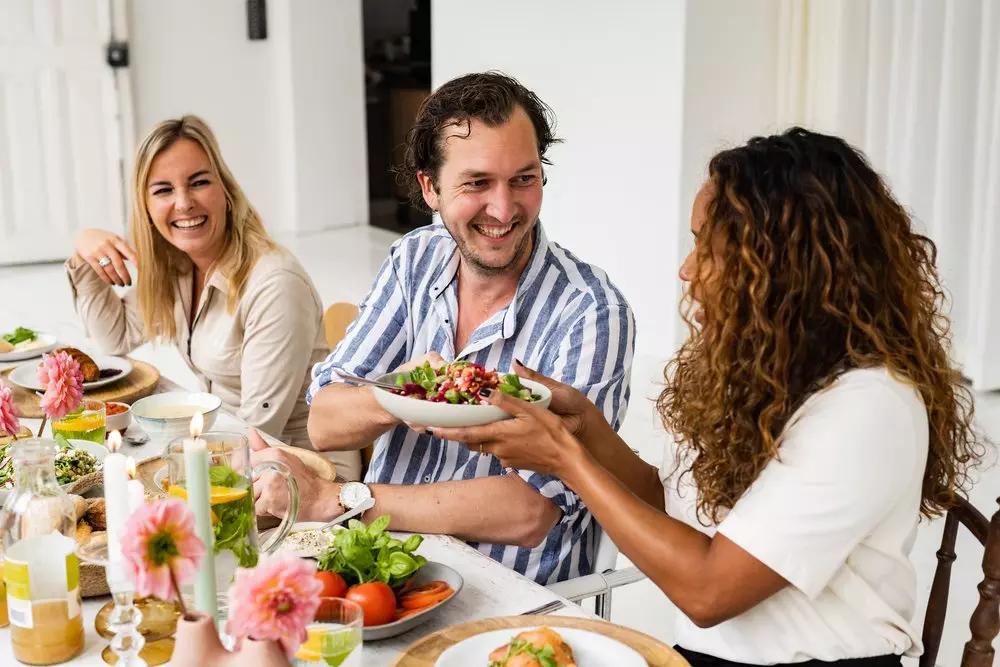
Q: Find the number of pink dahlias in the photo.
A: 4